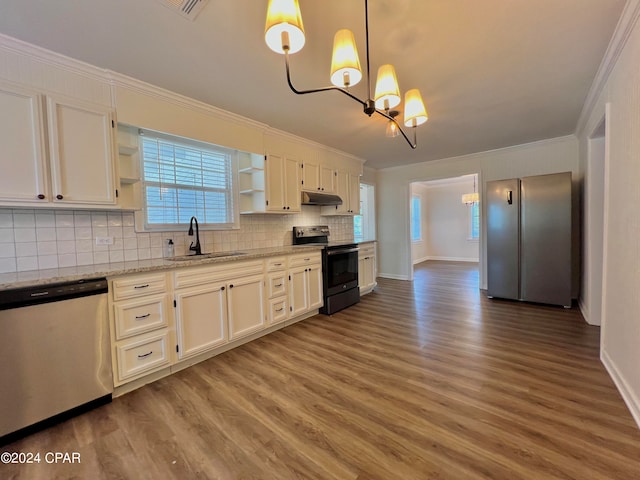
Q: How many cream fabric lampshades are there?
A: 4